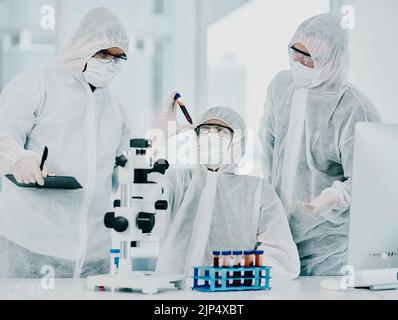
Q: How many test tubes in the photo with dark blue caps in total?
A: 6